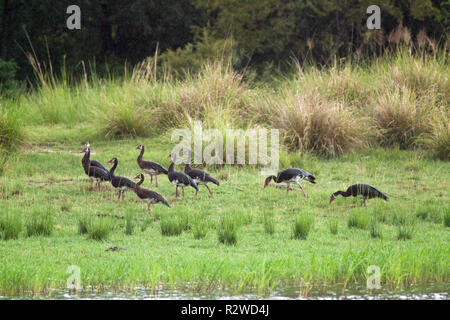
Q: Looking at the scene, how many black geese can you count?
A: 9